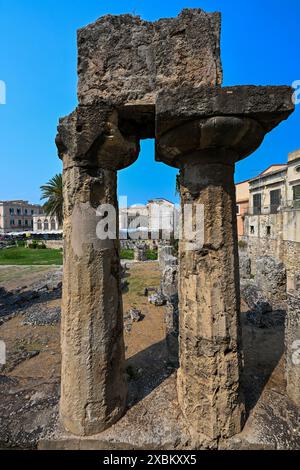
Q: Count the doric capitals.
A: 2